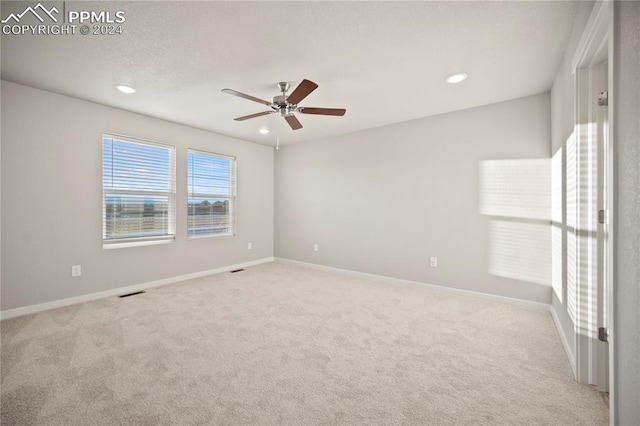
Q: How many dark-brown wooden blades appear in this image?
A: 5